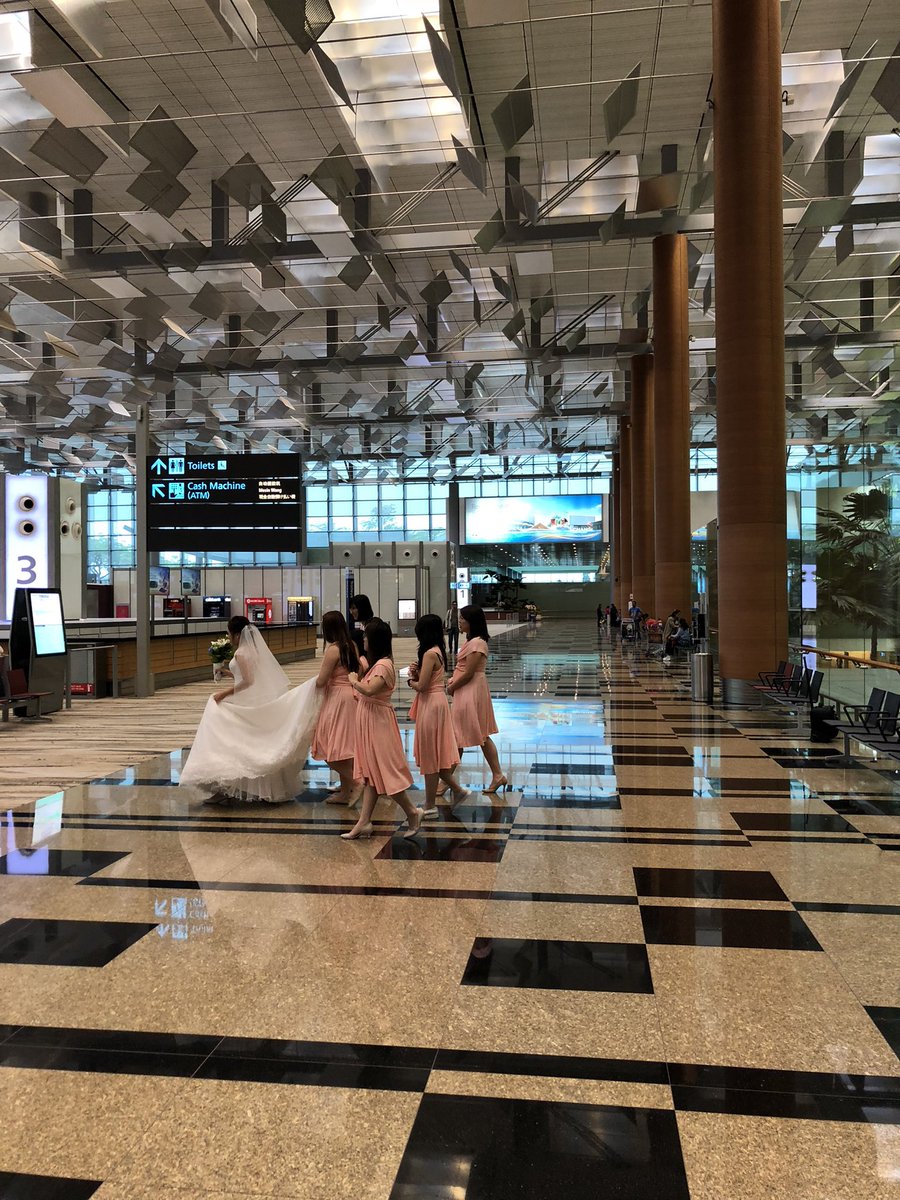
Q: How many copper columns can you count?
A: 5